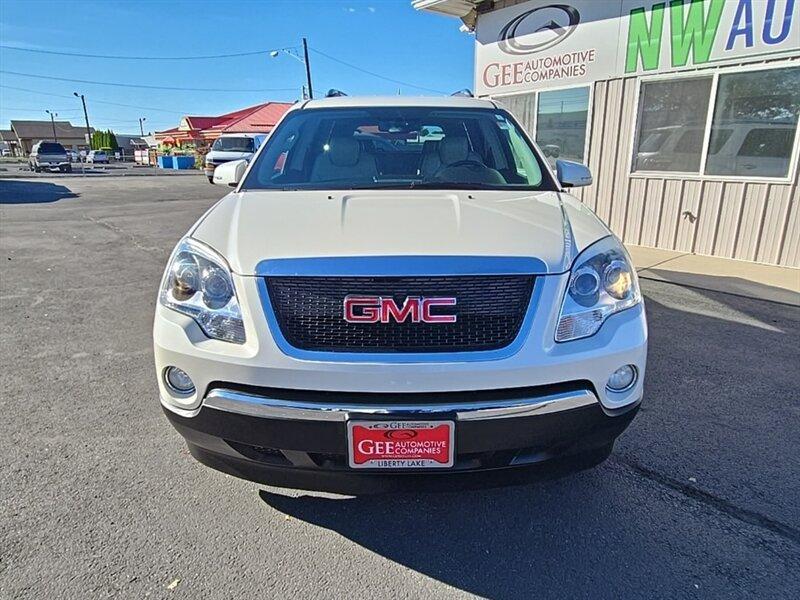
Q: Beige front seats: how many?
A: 2